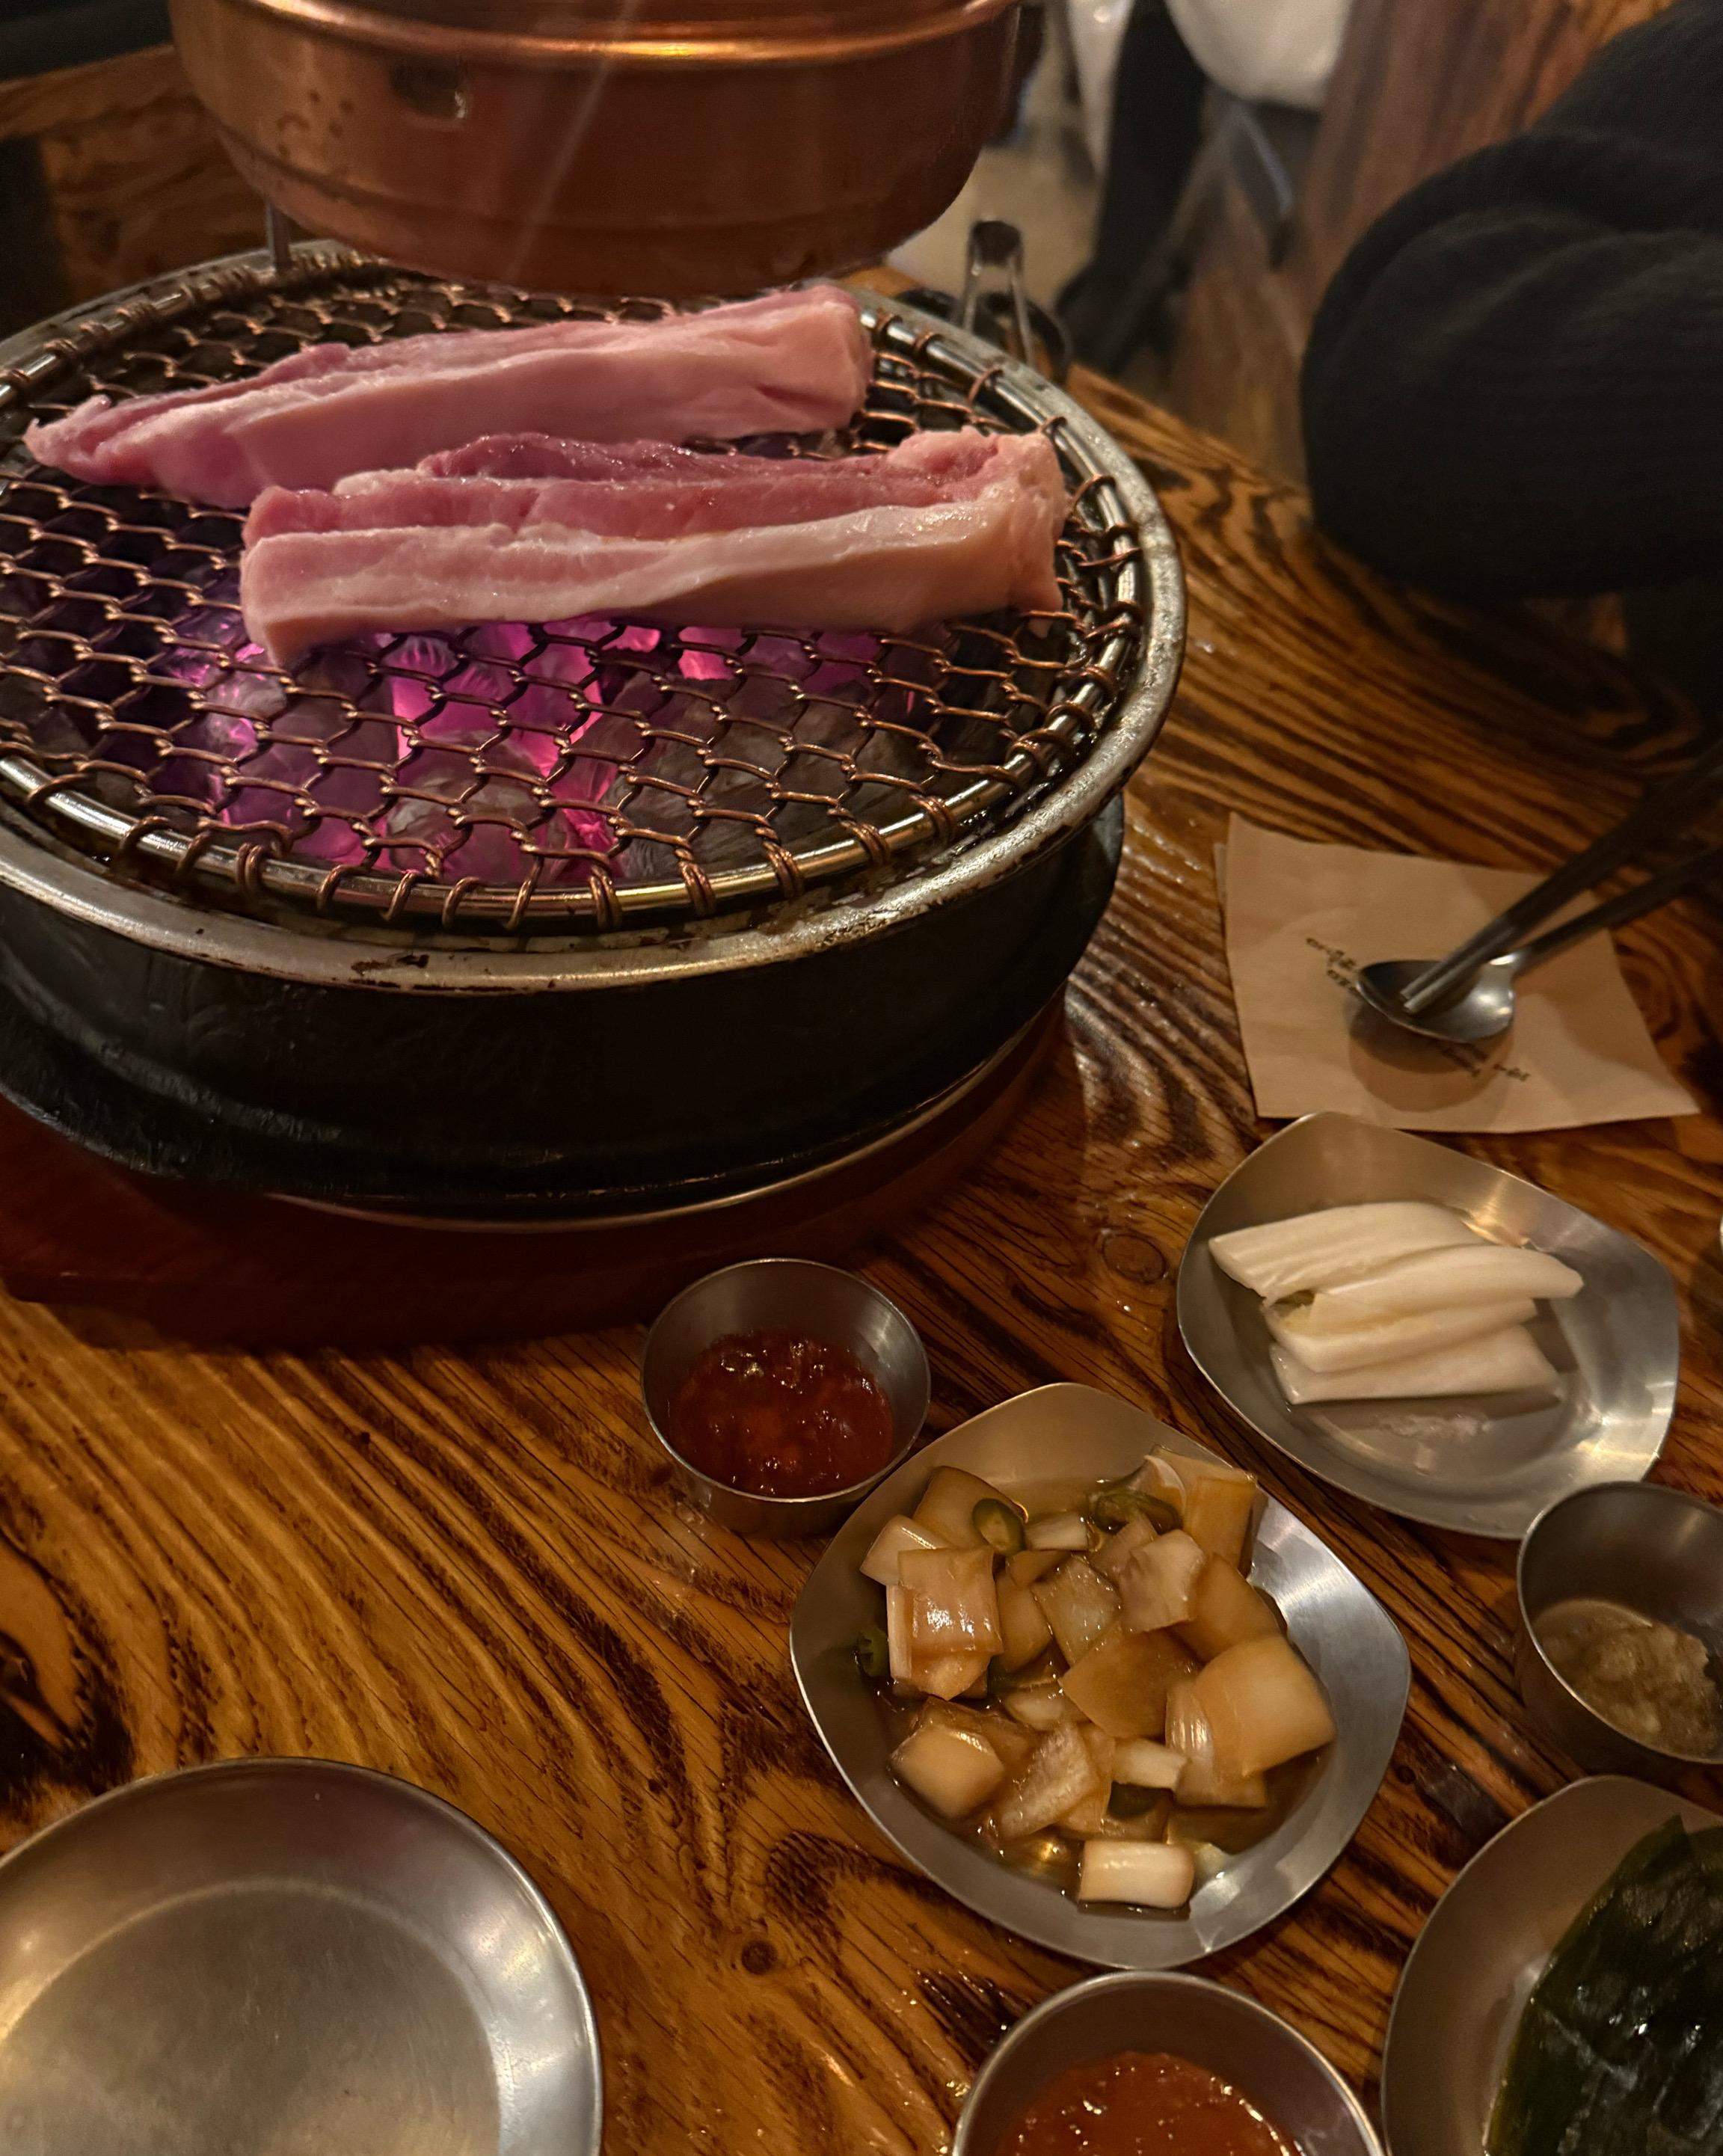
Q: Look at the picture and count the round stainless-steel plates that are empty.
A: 1